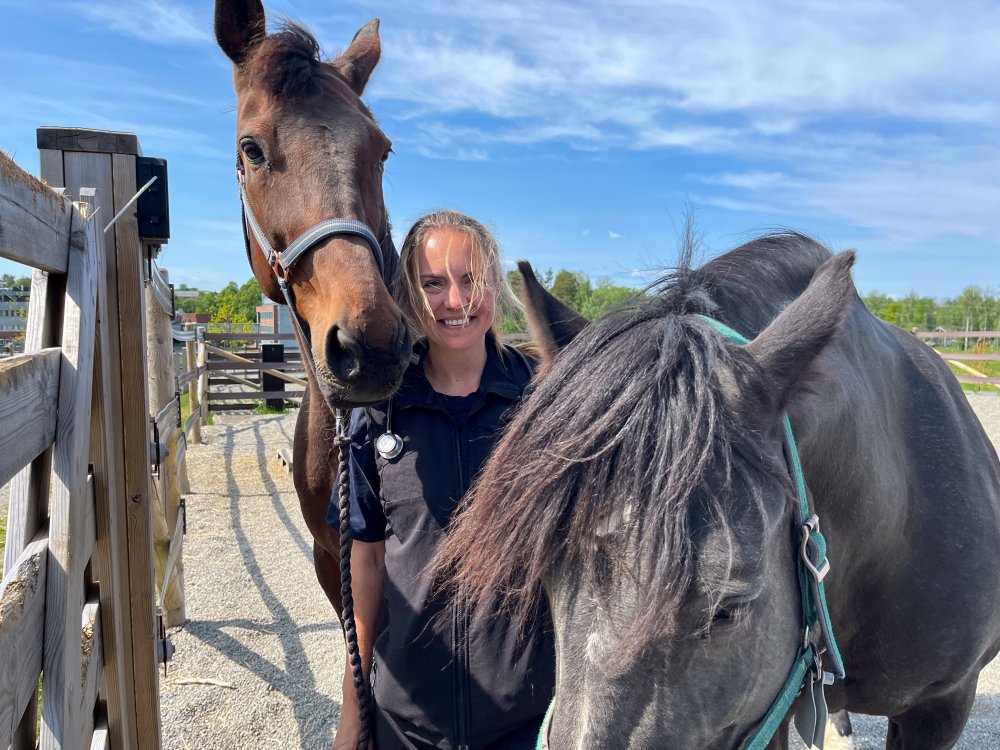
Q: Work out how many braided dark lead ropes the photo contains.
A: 1